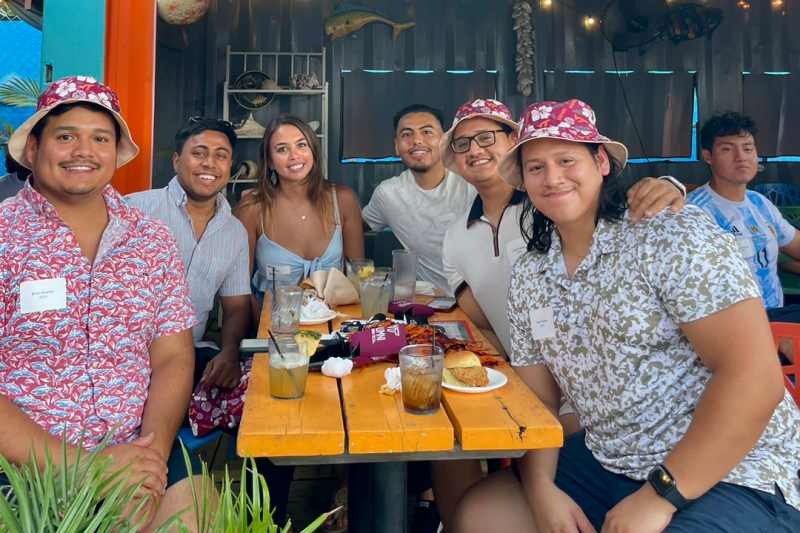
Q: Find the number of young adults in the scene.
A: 7